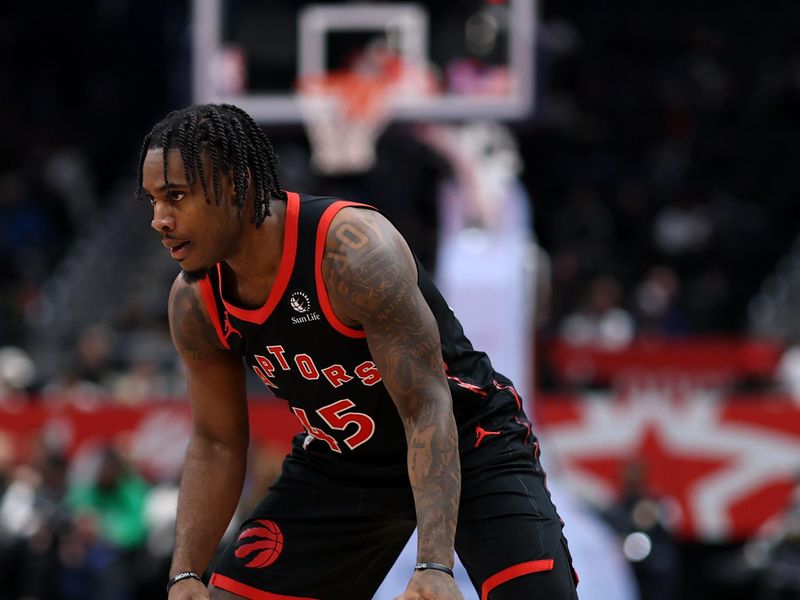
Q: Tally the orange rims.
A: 1